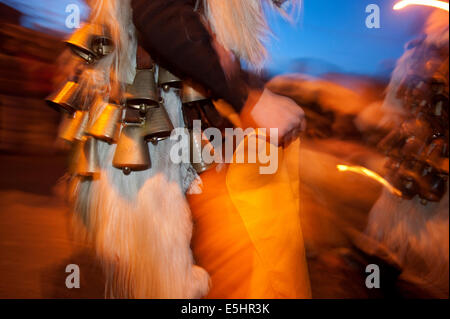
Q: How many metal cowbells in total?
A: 12